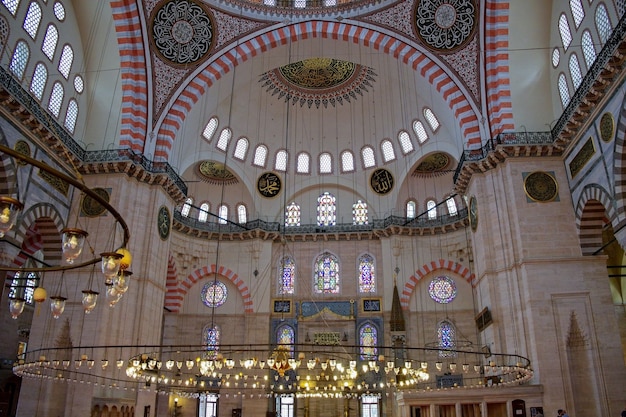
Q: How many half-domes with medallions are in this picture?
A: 3